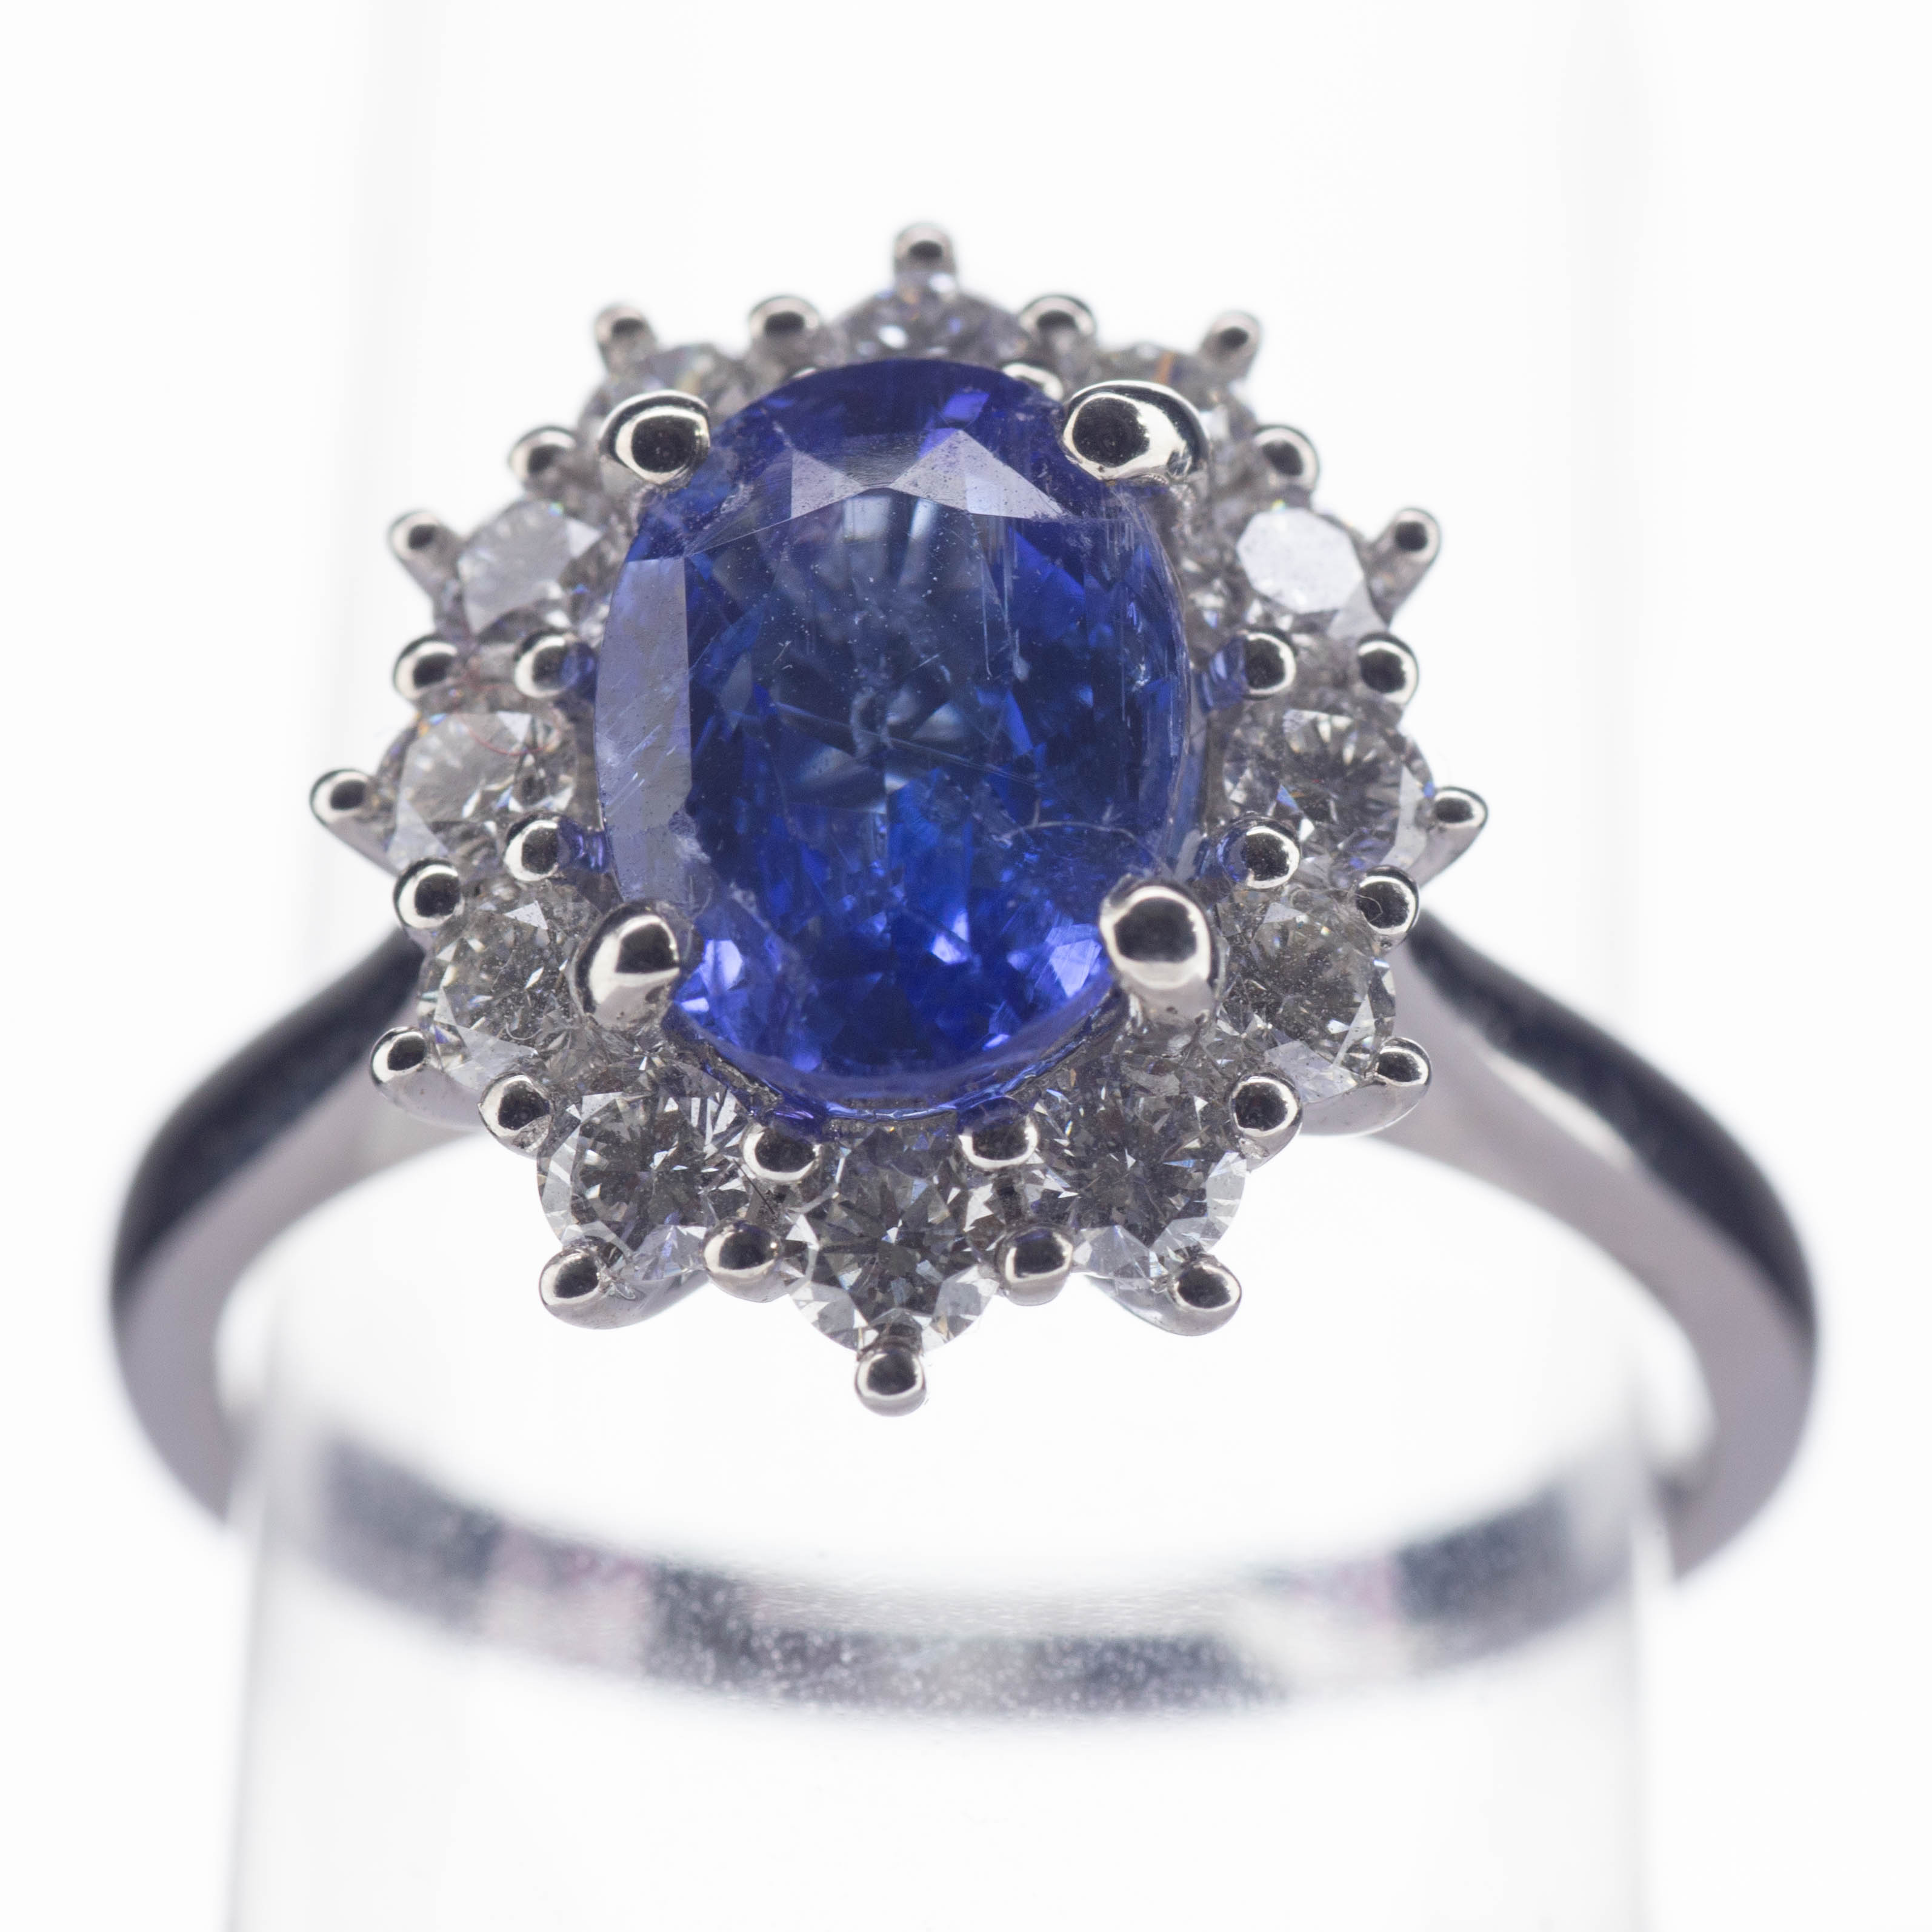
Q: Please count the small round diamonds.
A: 12